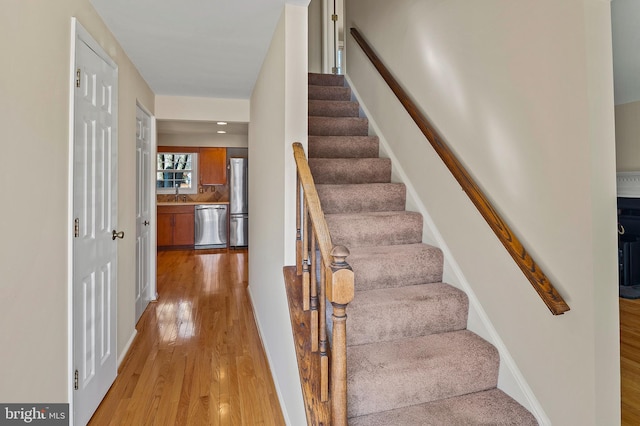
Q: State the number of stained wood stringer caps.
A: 1